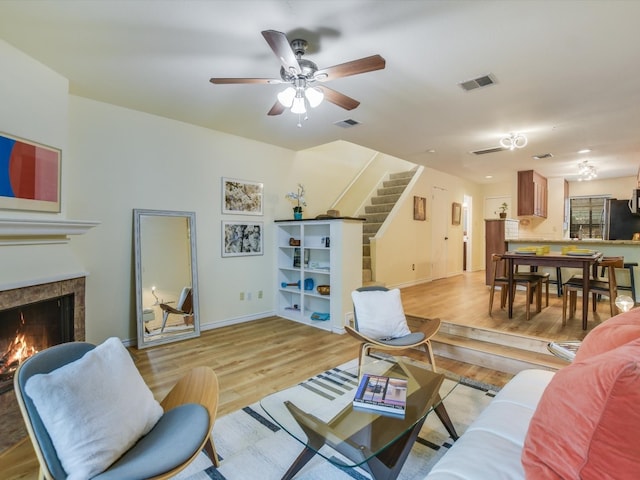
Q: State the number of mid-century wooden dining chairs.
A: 4